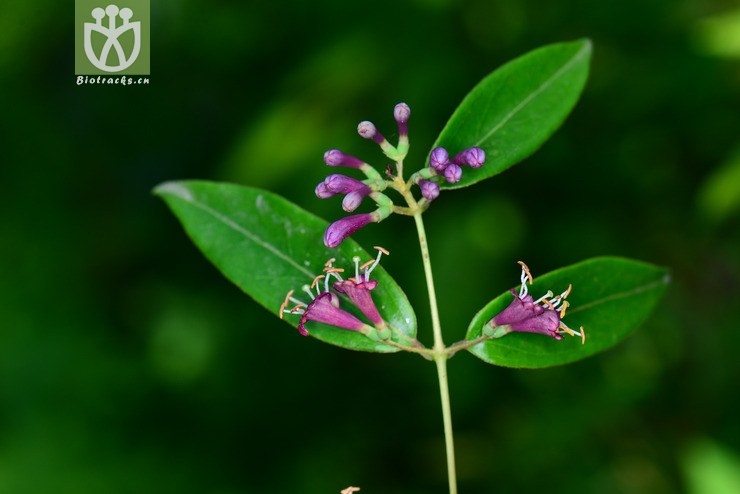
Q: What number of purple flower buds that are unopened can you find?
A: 11